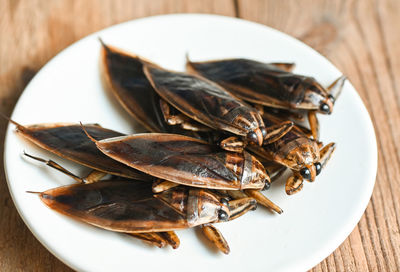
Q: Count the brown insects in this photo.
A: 7